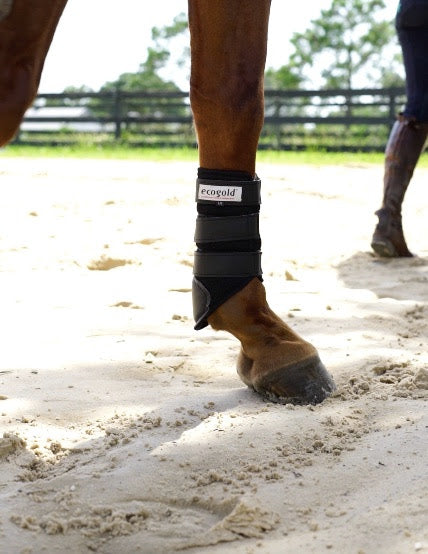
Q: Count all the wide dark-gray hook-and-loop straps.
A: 3